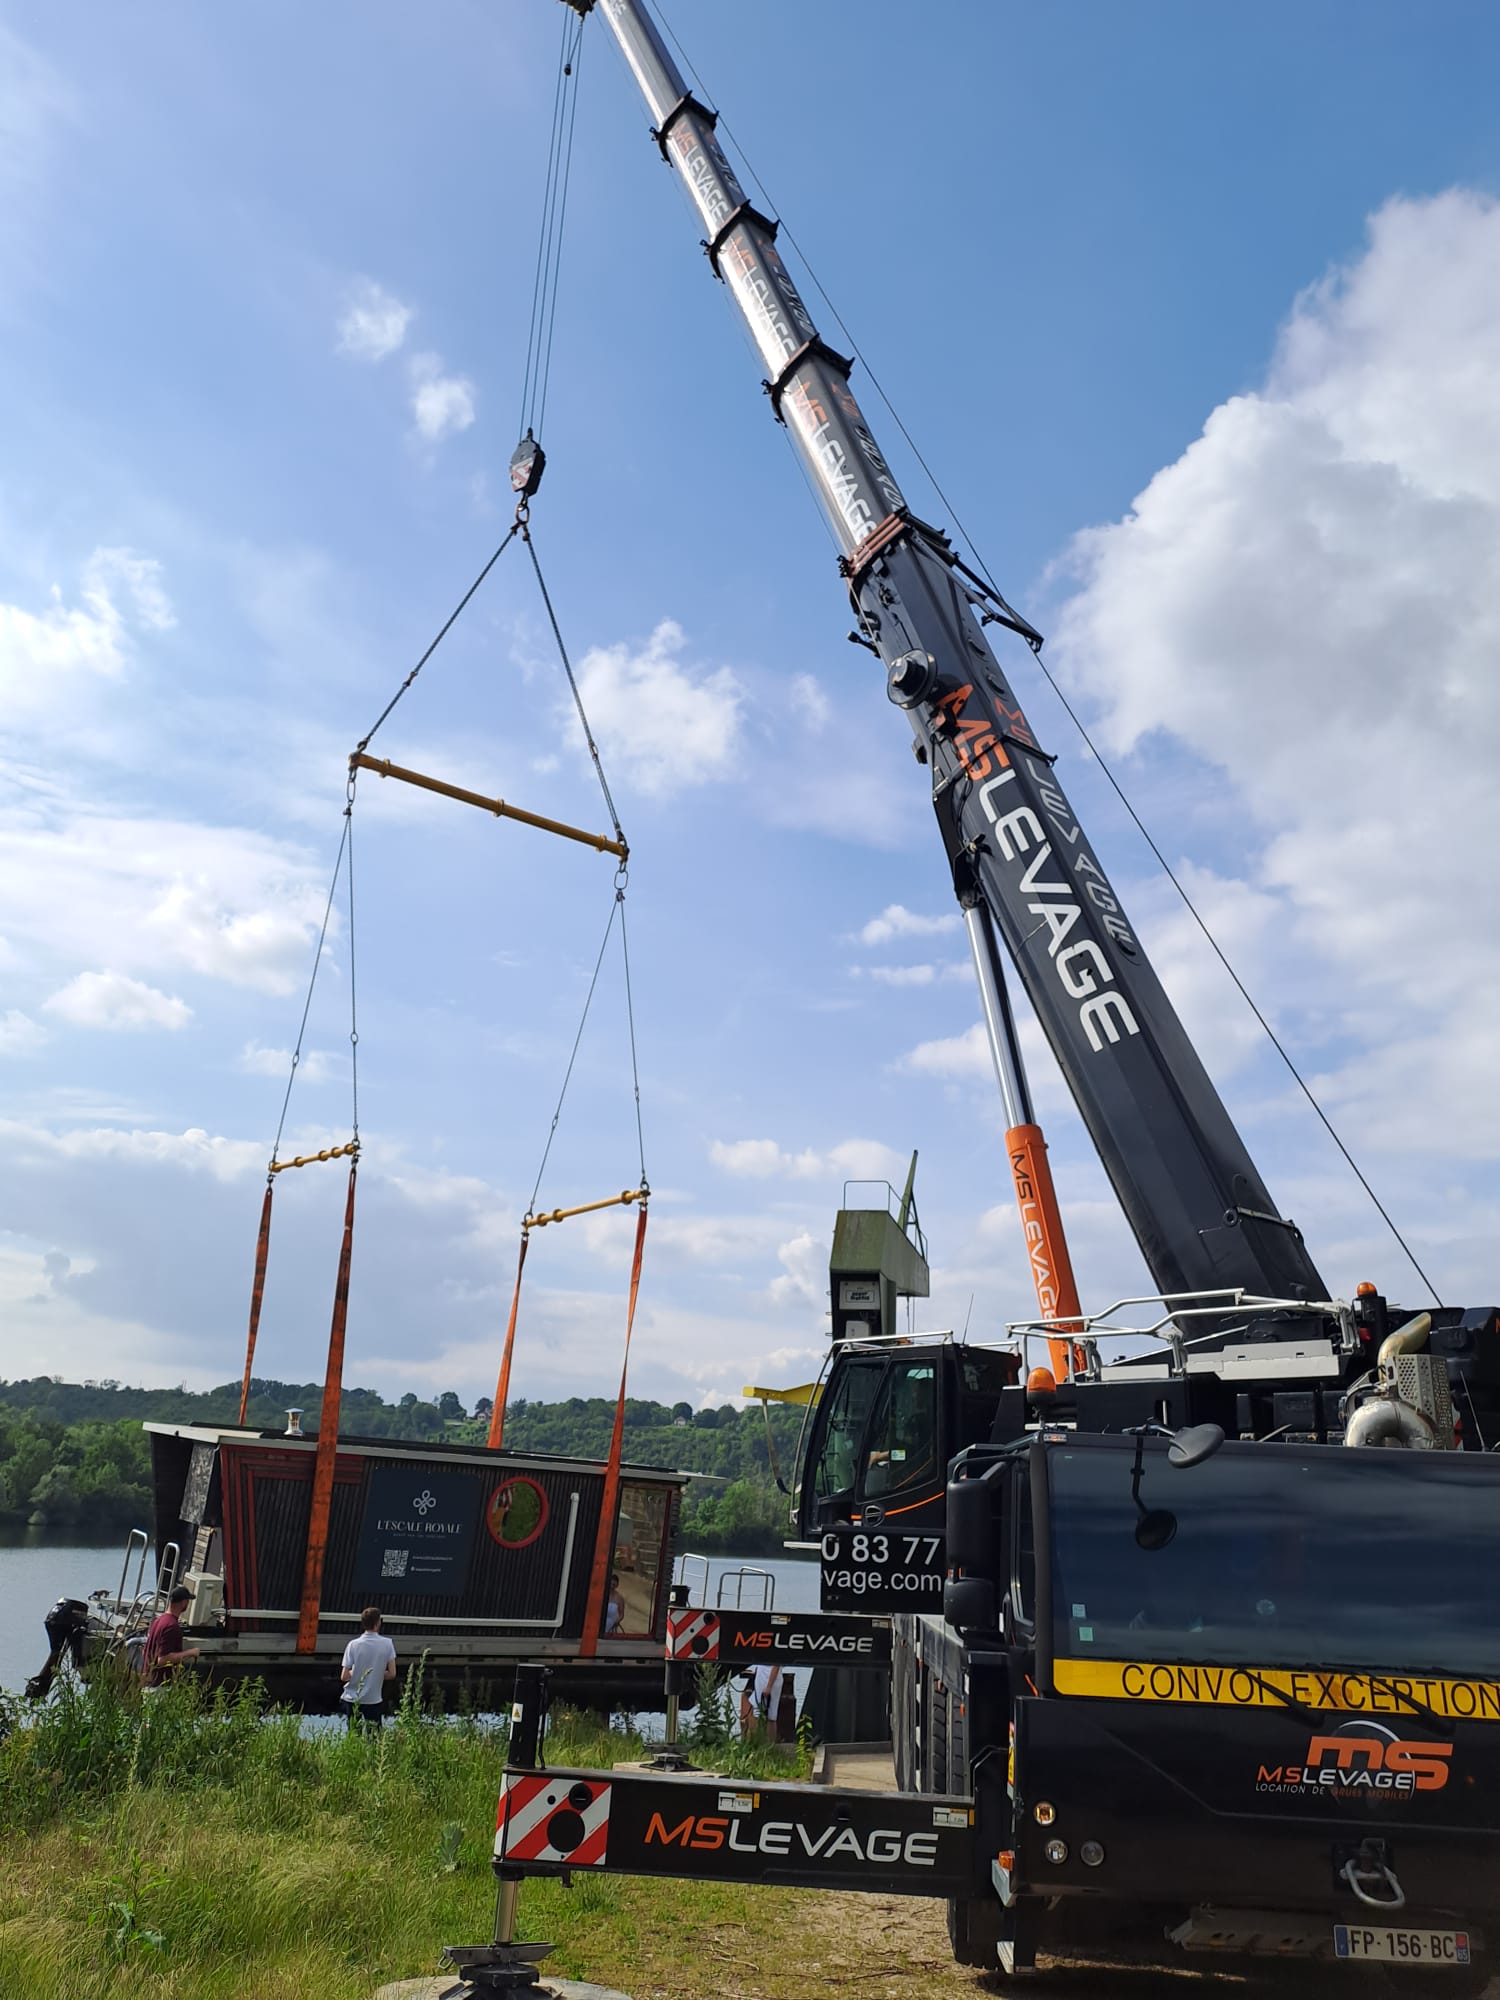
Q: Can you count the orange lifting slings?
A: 4